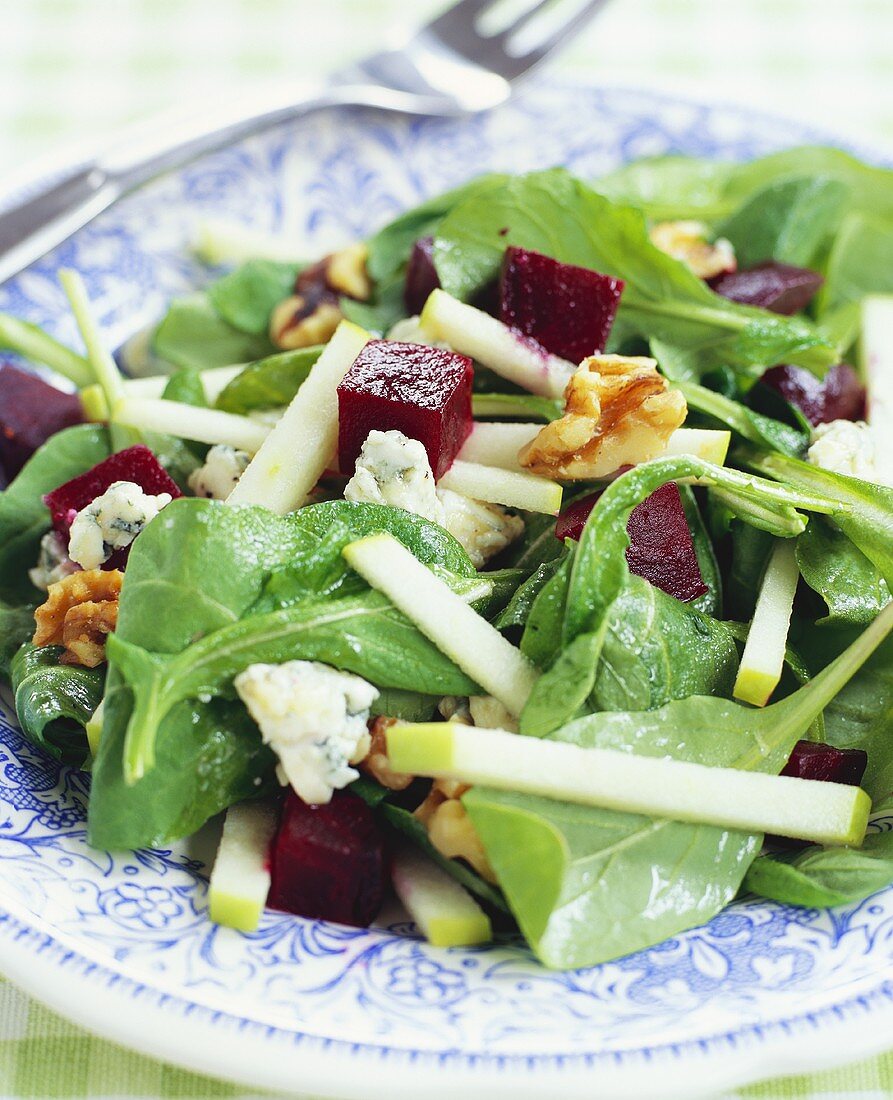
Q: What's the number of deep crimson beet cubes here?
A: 10